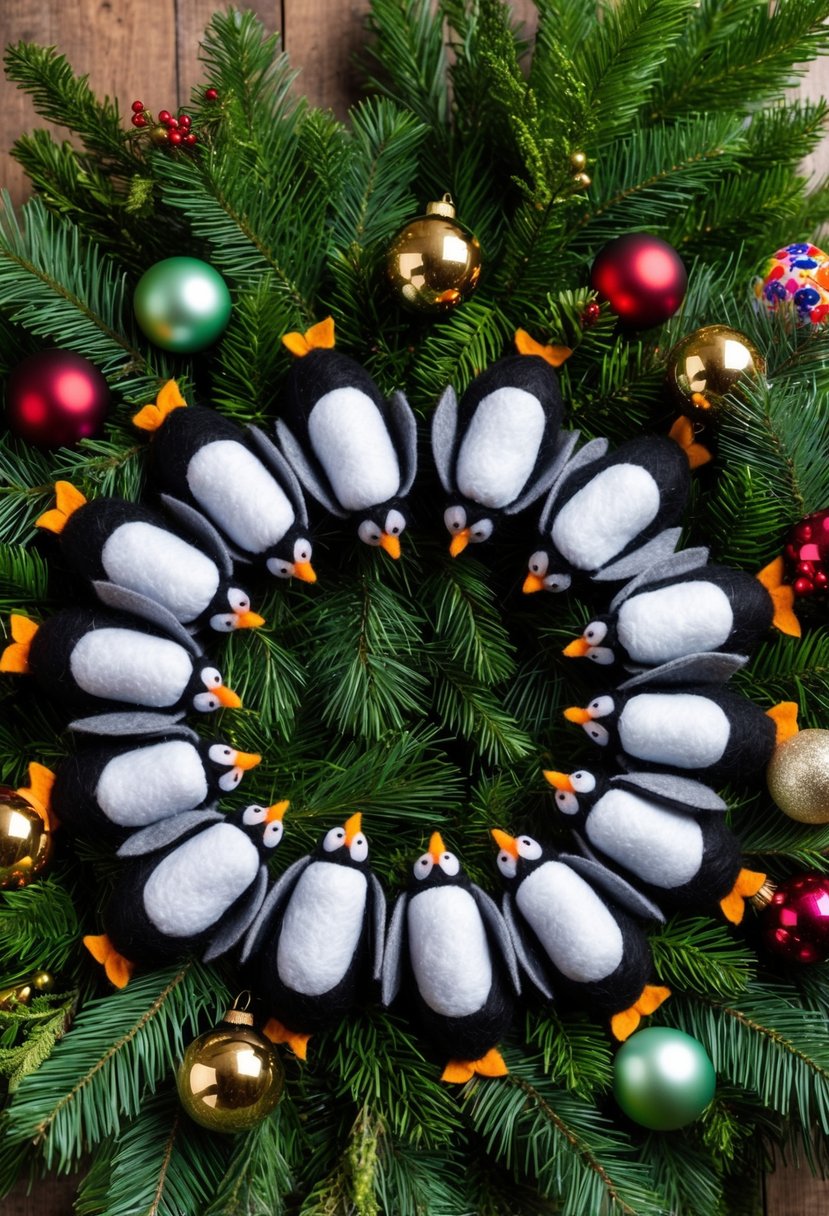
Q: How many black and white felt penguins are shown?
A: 14